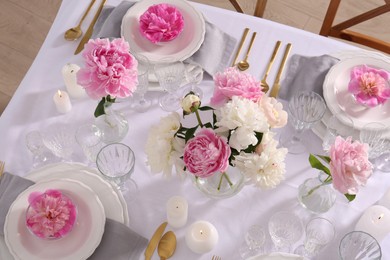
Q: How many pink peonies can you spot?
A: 7